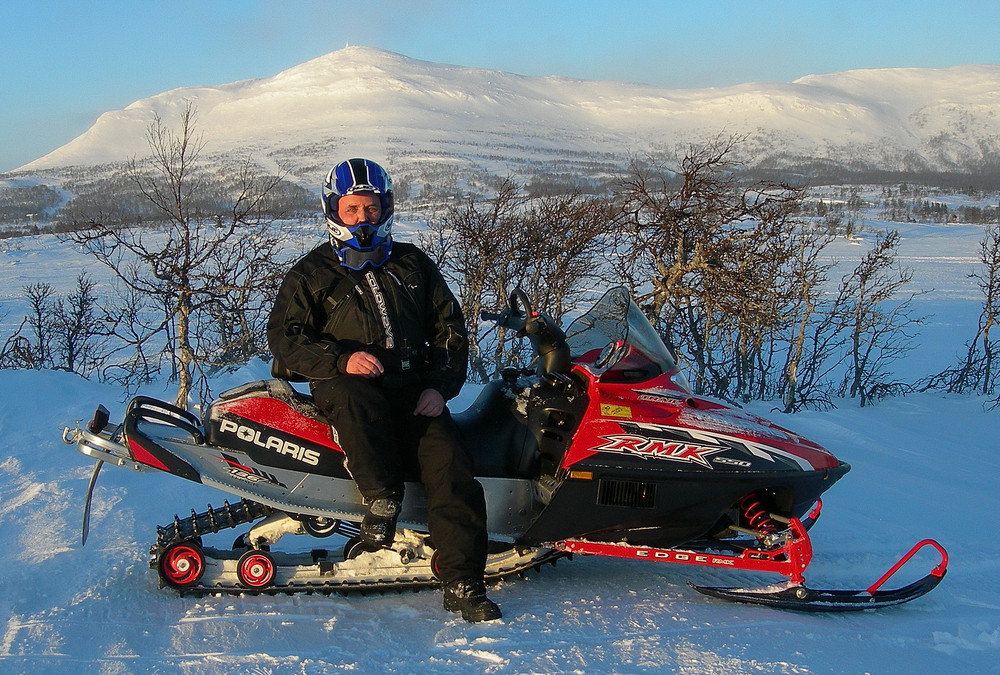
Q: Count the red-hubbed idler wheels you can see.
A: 3